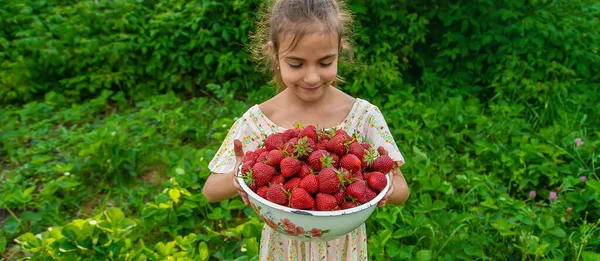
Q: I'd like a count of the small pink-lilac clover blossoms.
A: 4